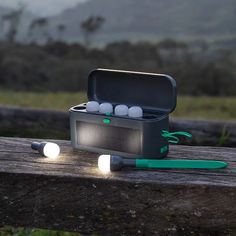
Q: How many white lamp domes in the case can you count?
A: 4